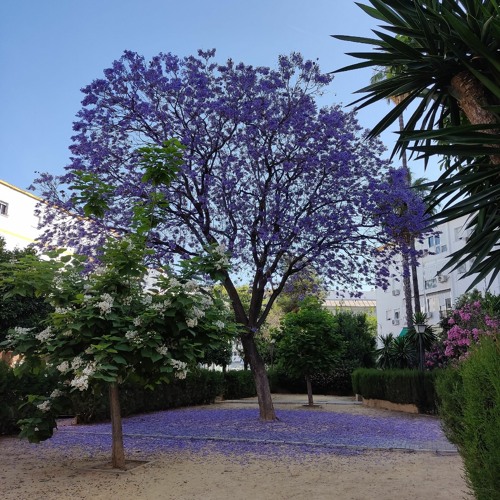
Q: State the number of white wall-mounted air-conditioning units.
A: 4